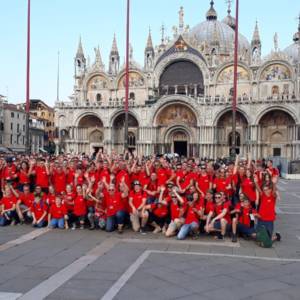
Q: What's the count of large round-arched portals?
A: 5